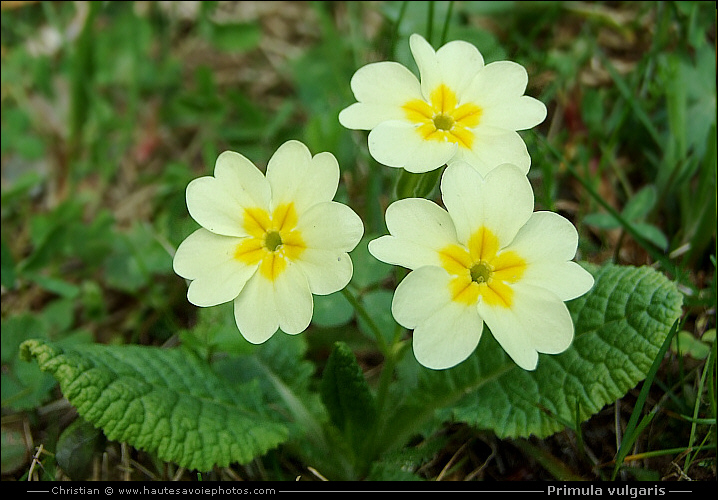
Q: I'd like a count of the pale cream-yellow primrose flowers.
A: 3